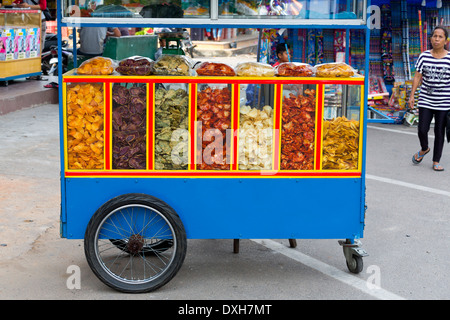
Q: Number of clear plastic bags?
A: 7